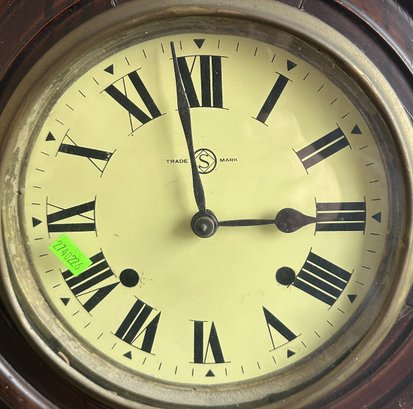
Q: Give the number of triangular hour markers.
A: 12